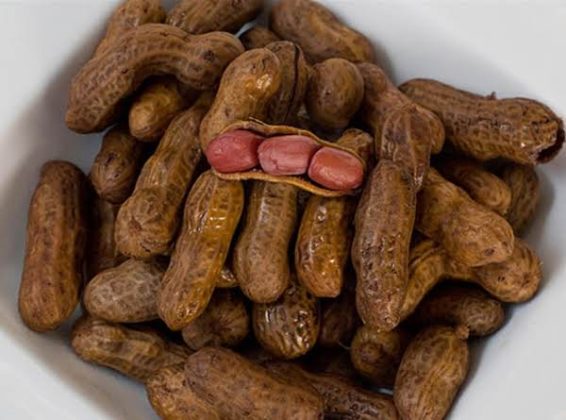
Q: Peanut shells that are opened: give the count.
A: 1